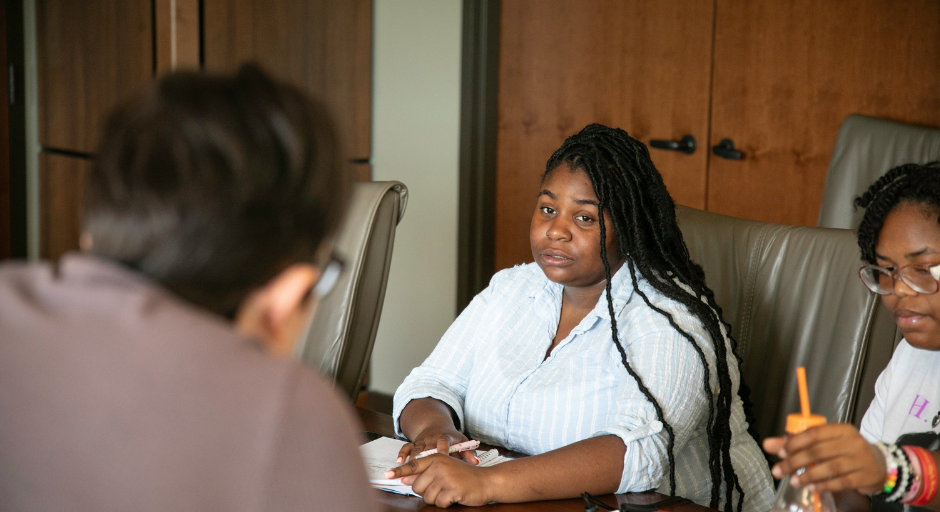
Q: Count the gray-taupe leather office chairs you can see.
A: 3